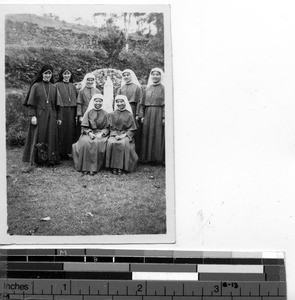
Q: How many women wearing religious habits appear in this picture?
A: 7